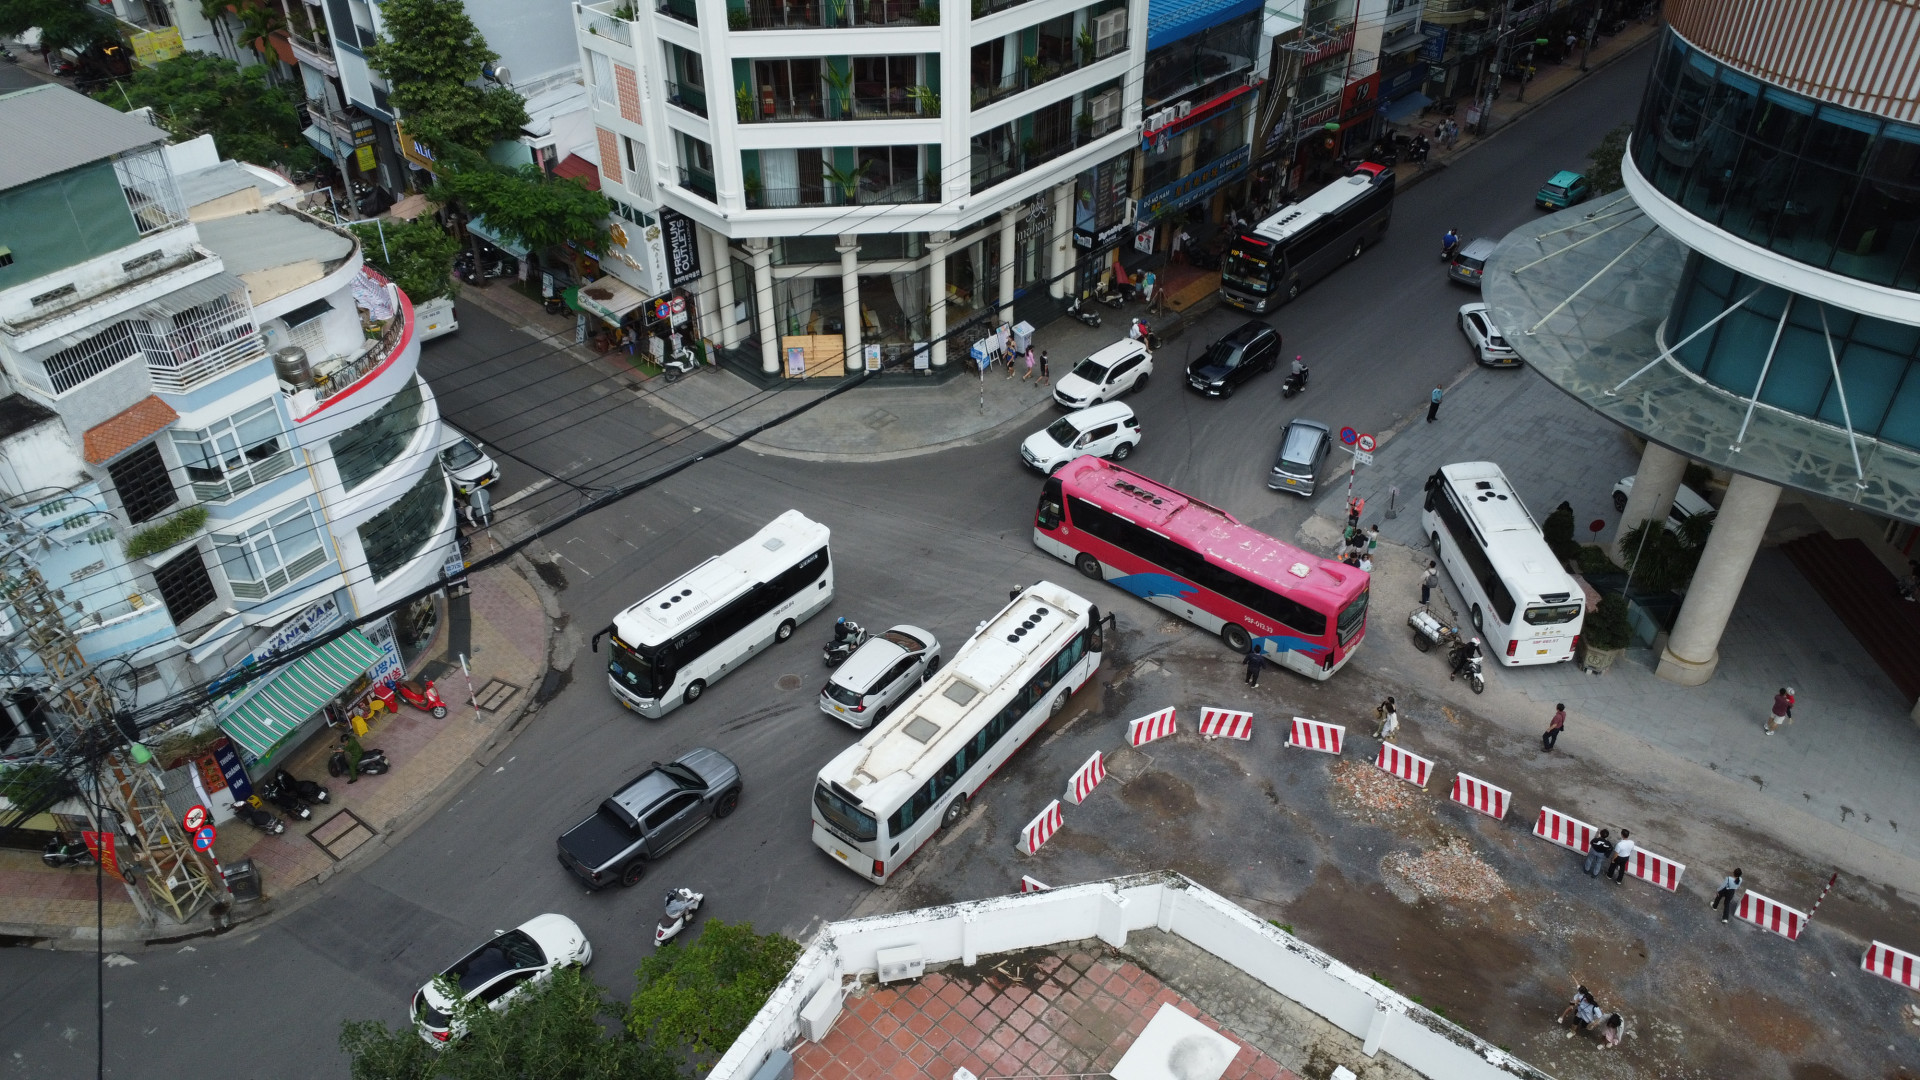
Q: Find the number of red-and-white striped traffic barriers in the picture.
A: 12